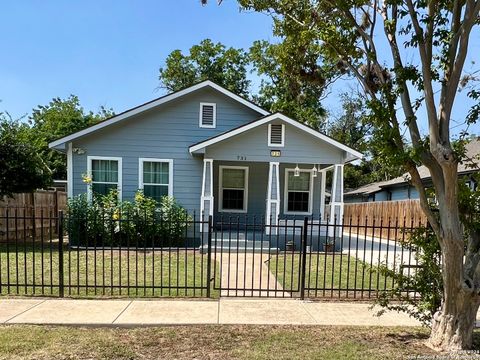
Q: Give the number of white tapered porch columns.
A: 3